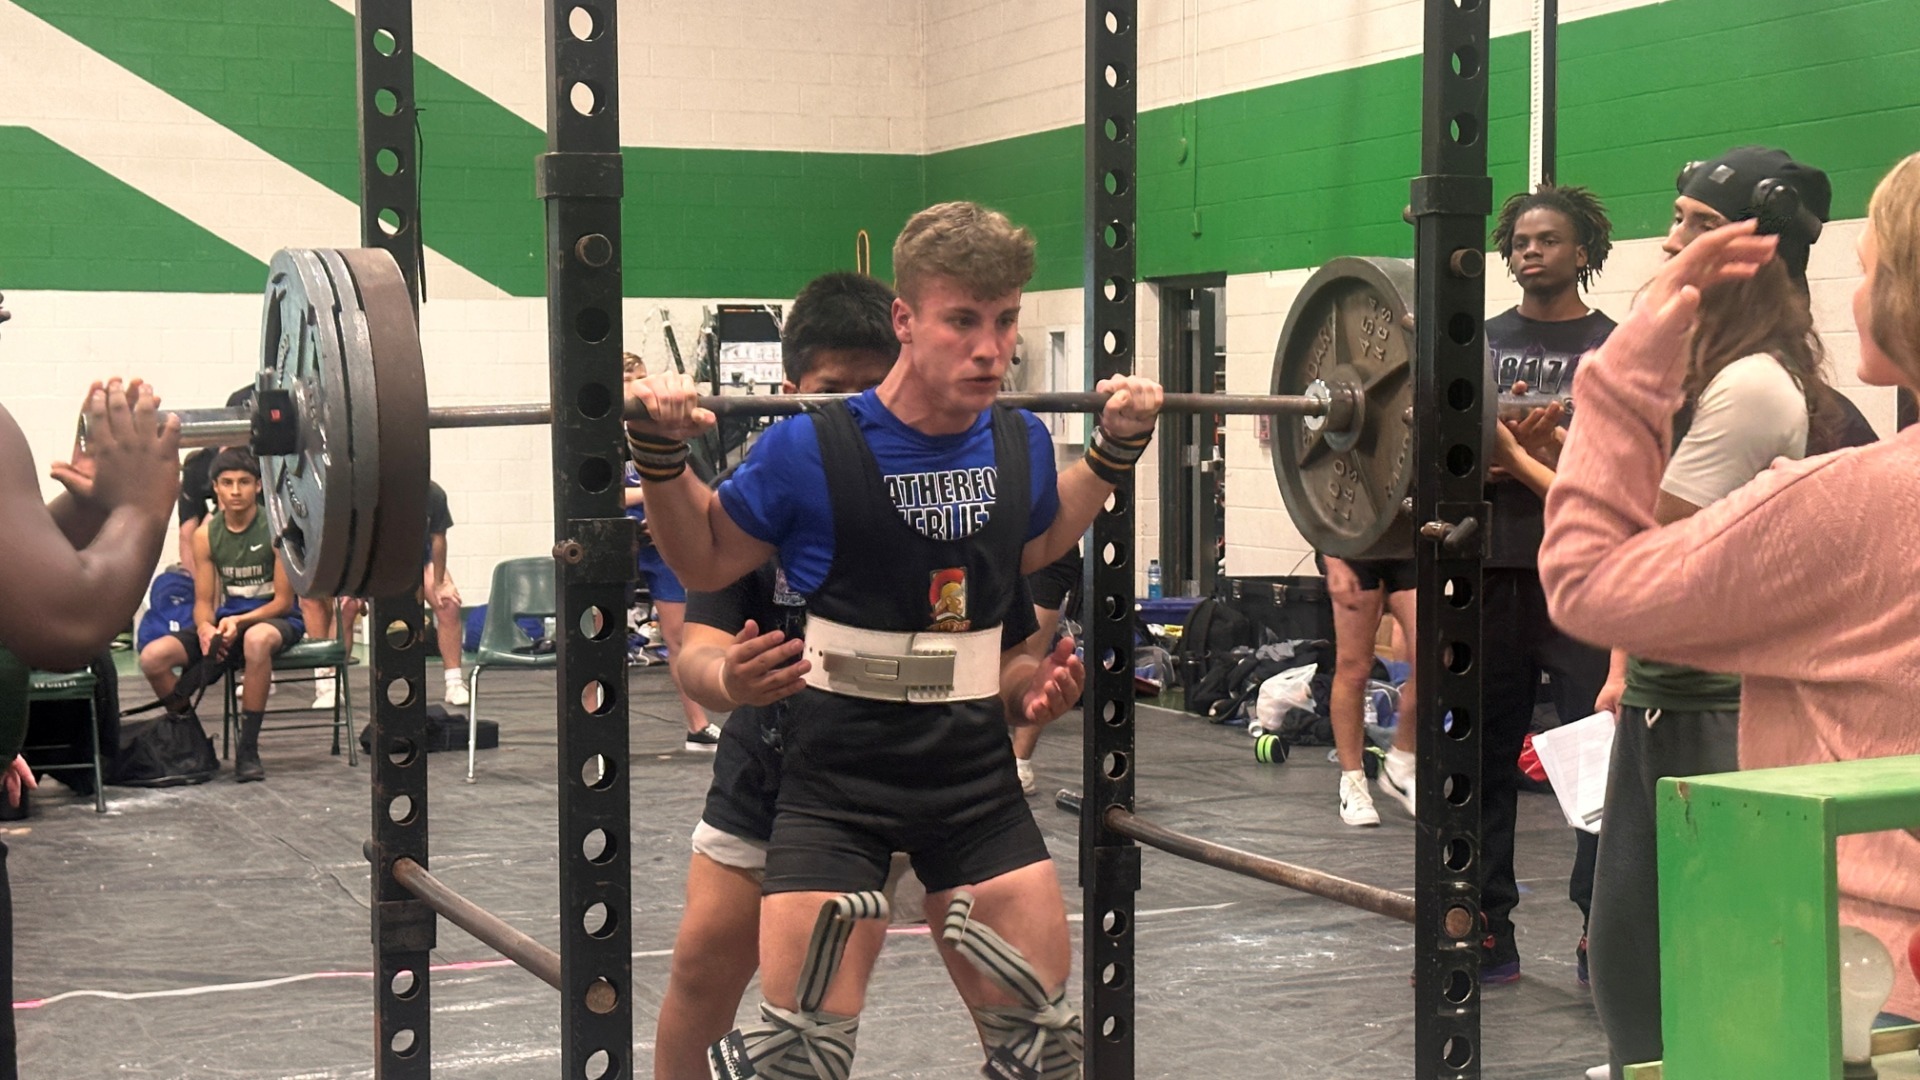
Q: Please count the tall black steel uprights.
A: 4